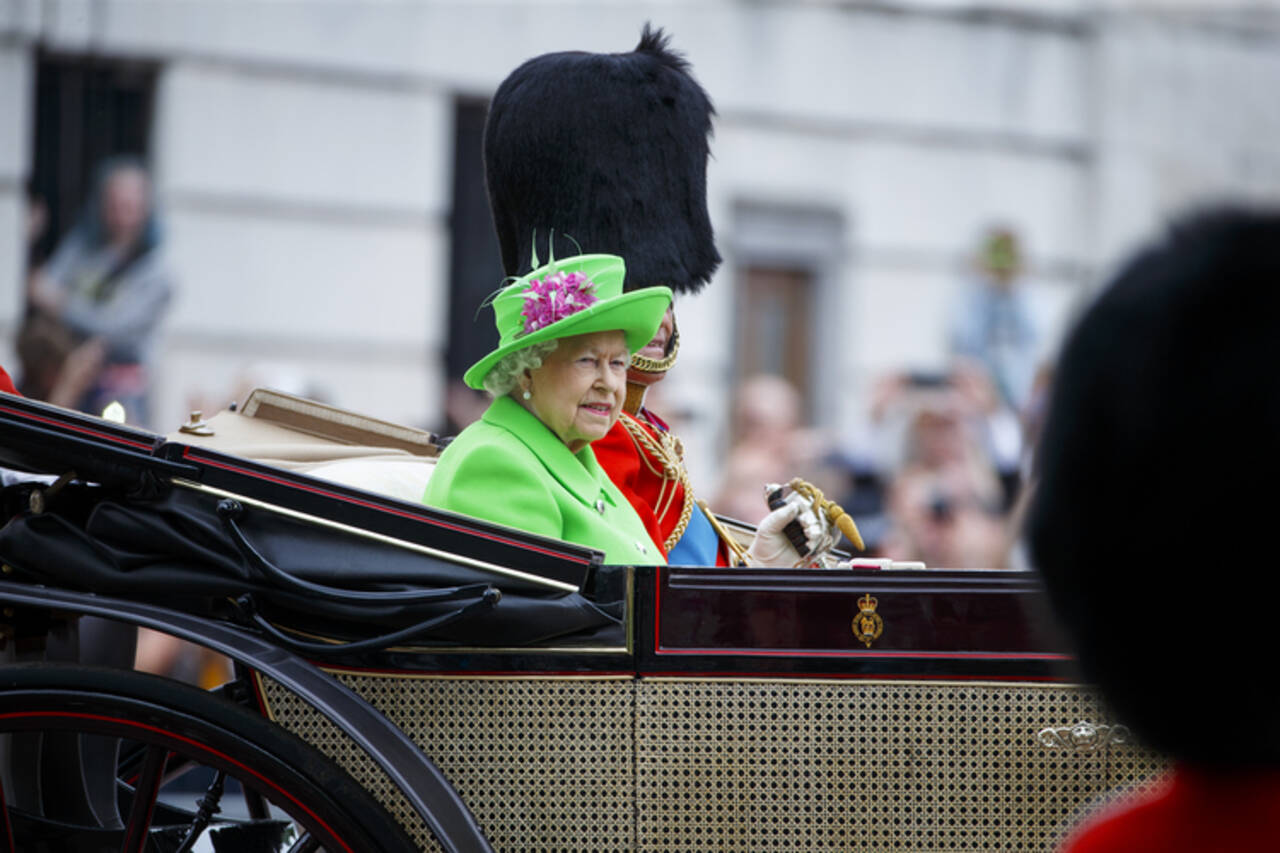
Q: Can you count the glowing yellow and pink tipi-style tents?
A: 0